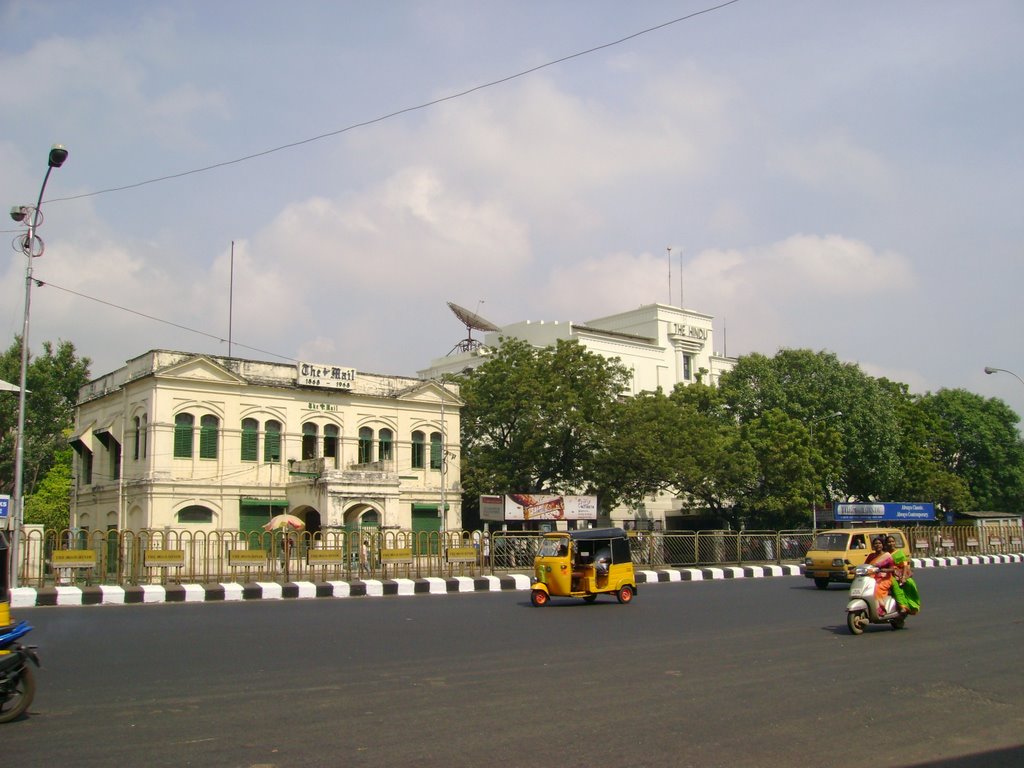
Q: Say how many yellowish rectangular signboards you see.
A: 6